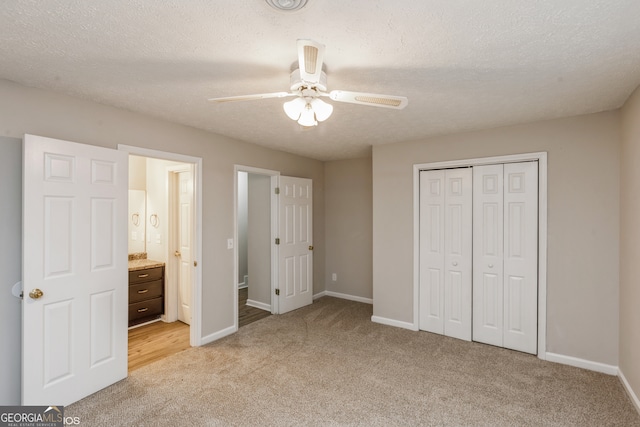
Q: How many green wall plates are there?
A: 0